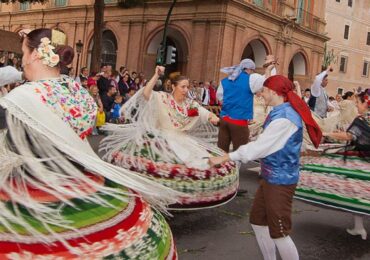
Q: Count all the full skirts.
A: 3